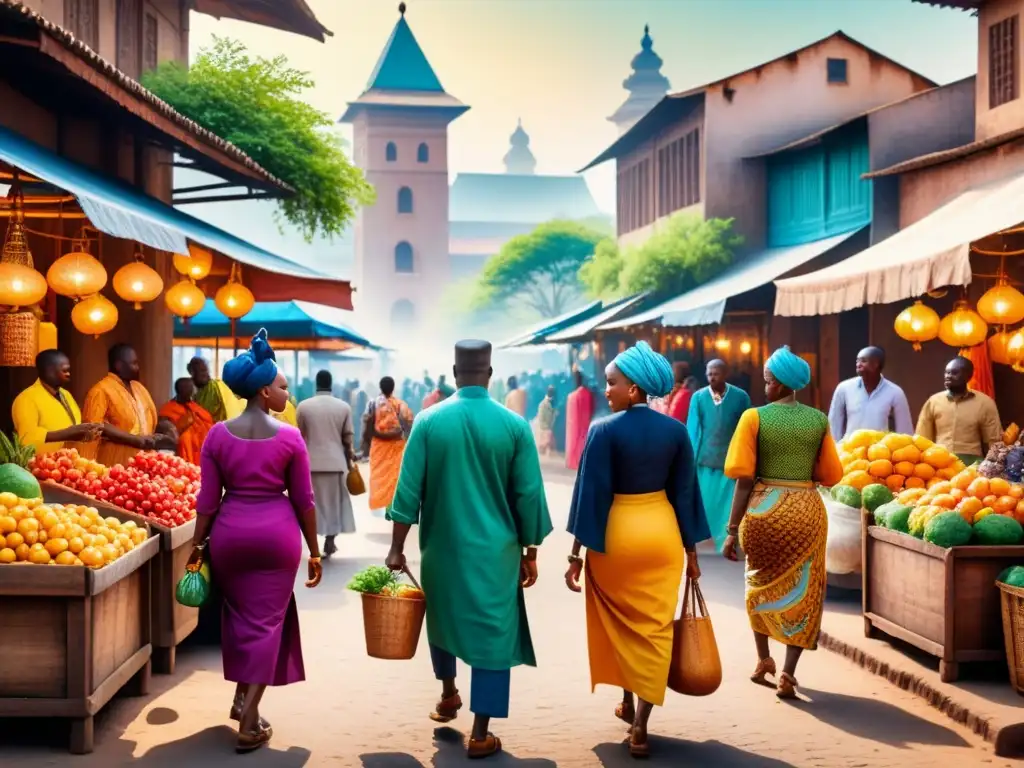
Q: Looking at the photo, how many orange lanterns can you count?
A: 12